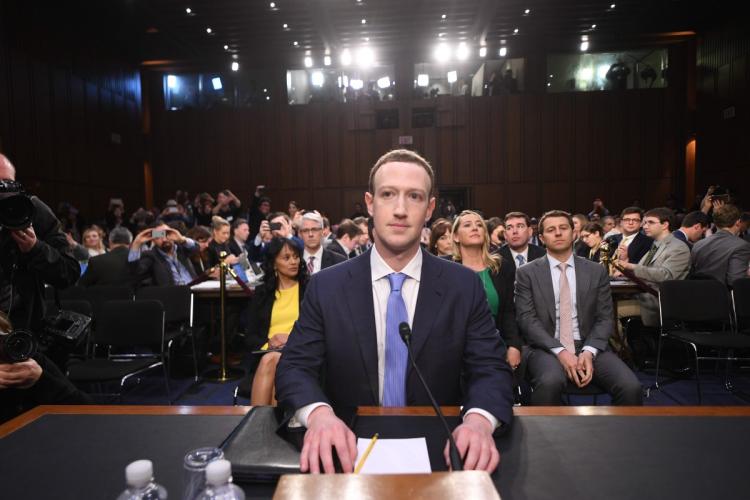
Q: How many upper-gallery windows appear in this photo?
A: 4